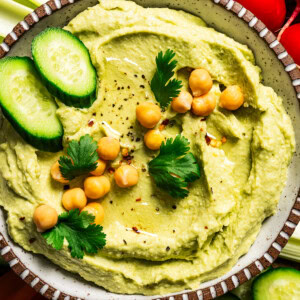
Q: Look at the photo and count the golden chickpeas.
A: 14